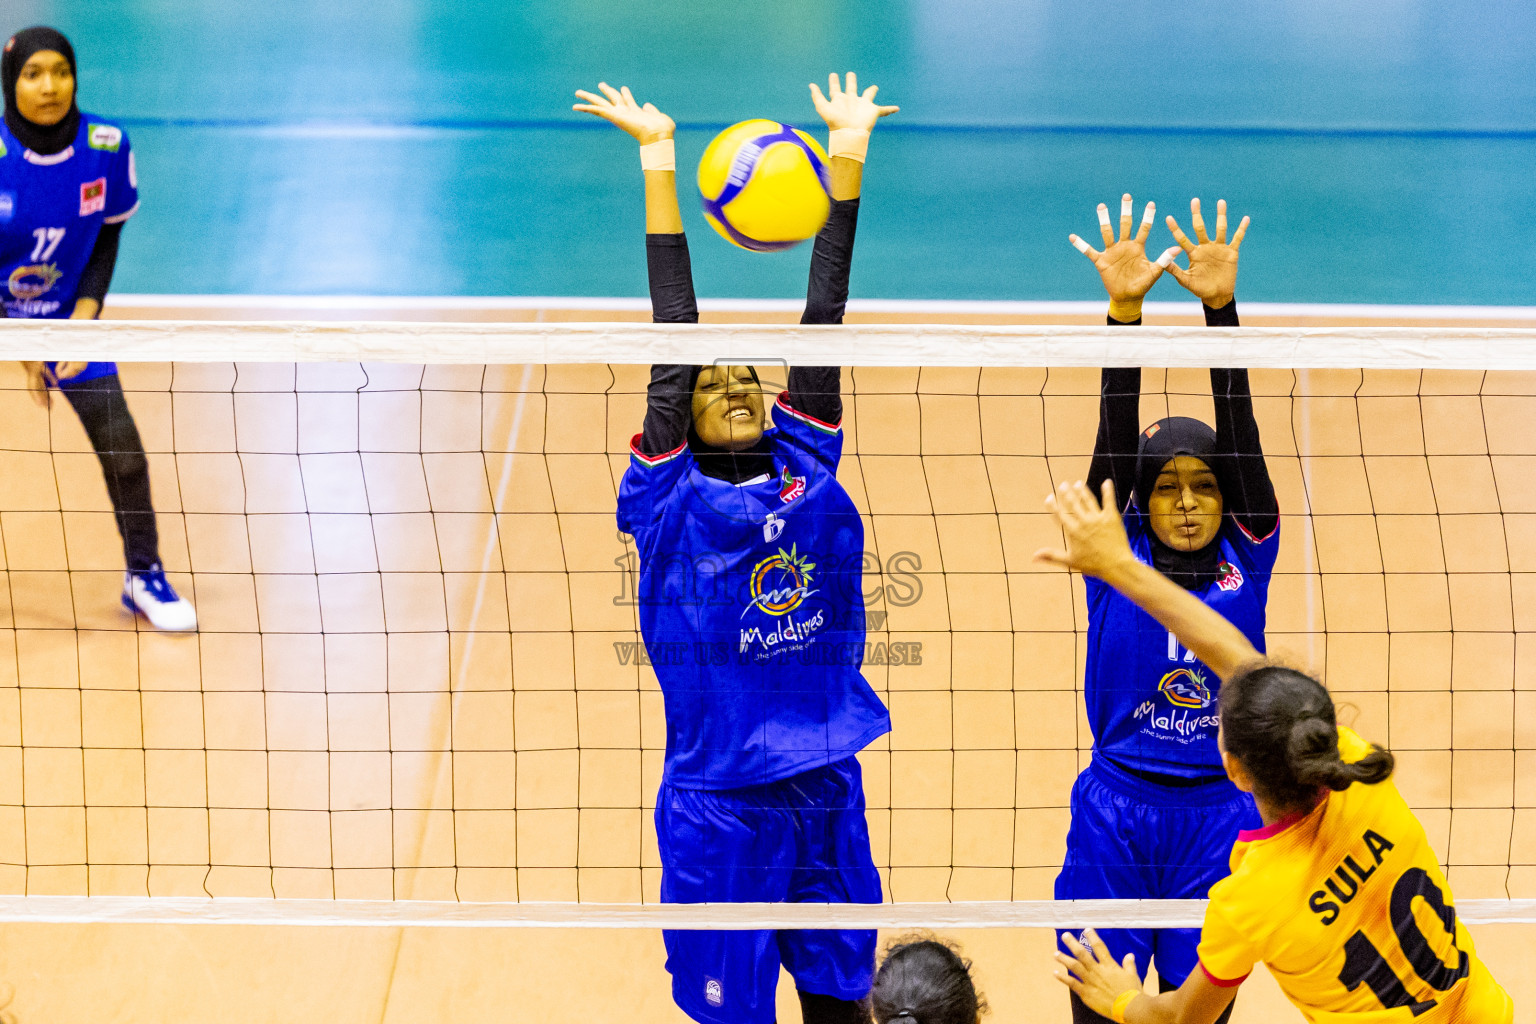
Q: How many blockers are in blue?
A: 2